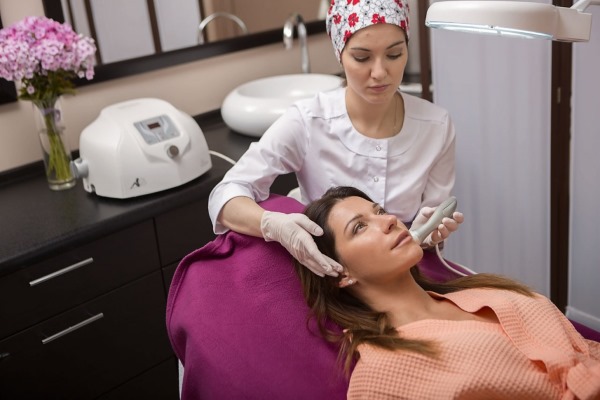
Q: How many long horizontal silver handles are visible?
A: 2